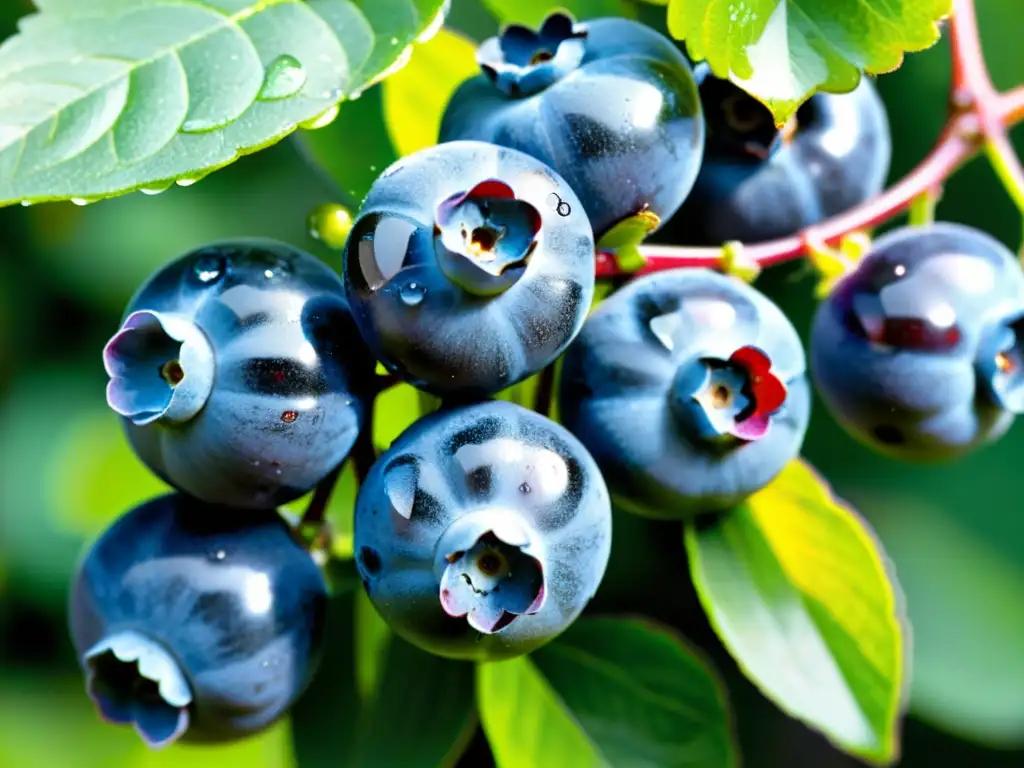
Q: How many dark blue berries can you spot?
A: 8